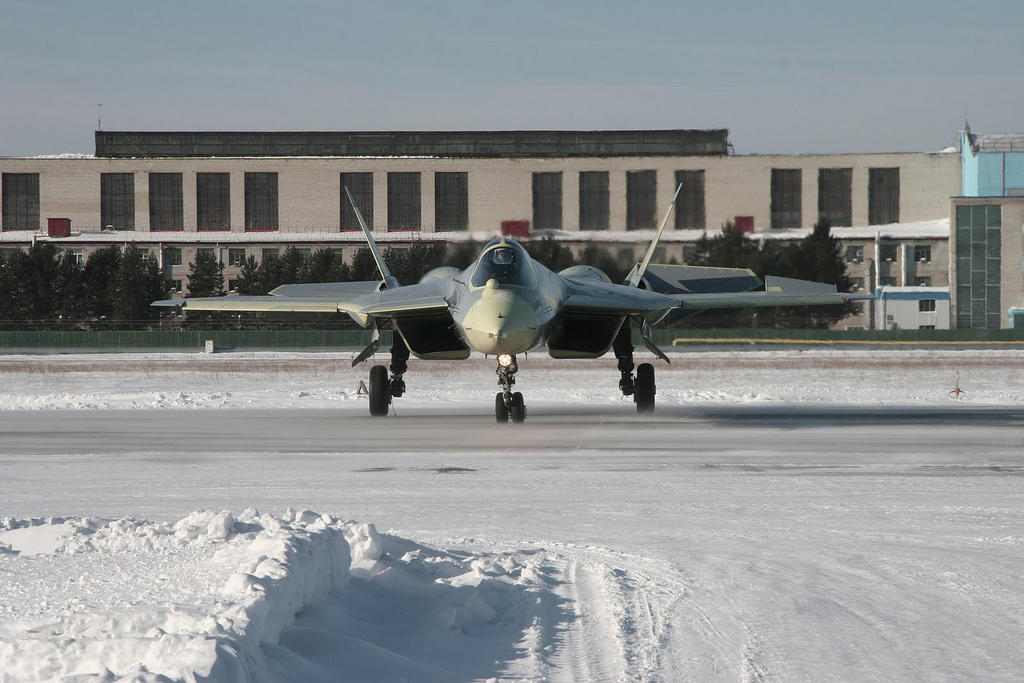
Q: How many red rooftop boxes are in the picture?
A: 3